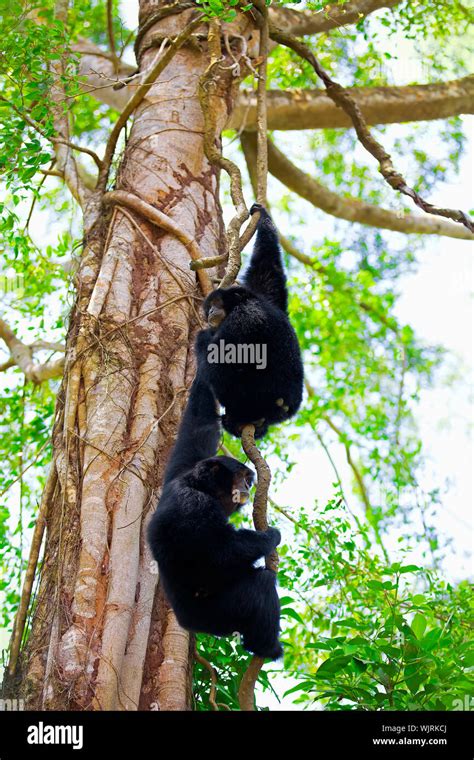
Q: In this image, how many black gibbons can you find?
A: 2